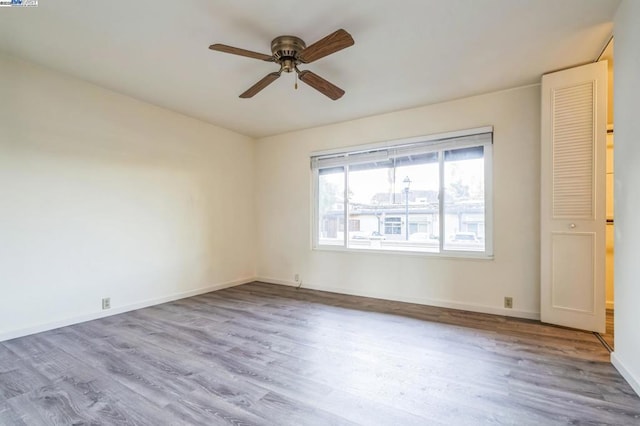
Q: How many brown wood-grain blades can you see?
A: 4